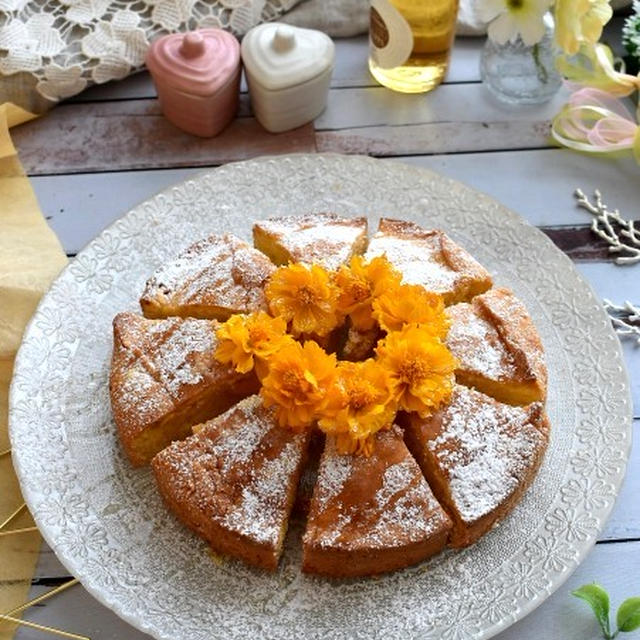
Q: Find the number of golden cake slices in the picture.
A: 8